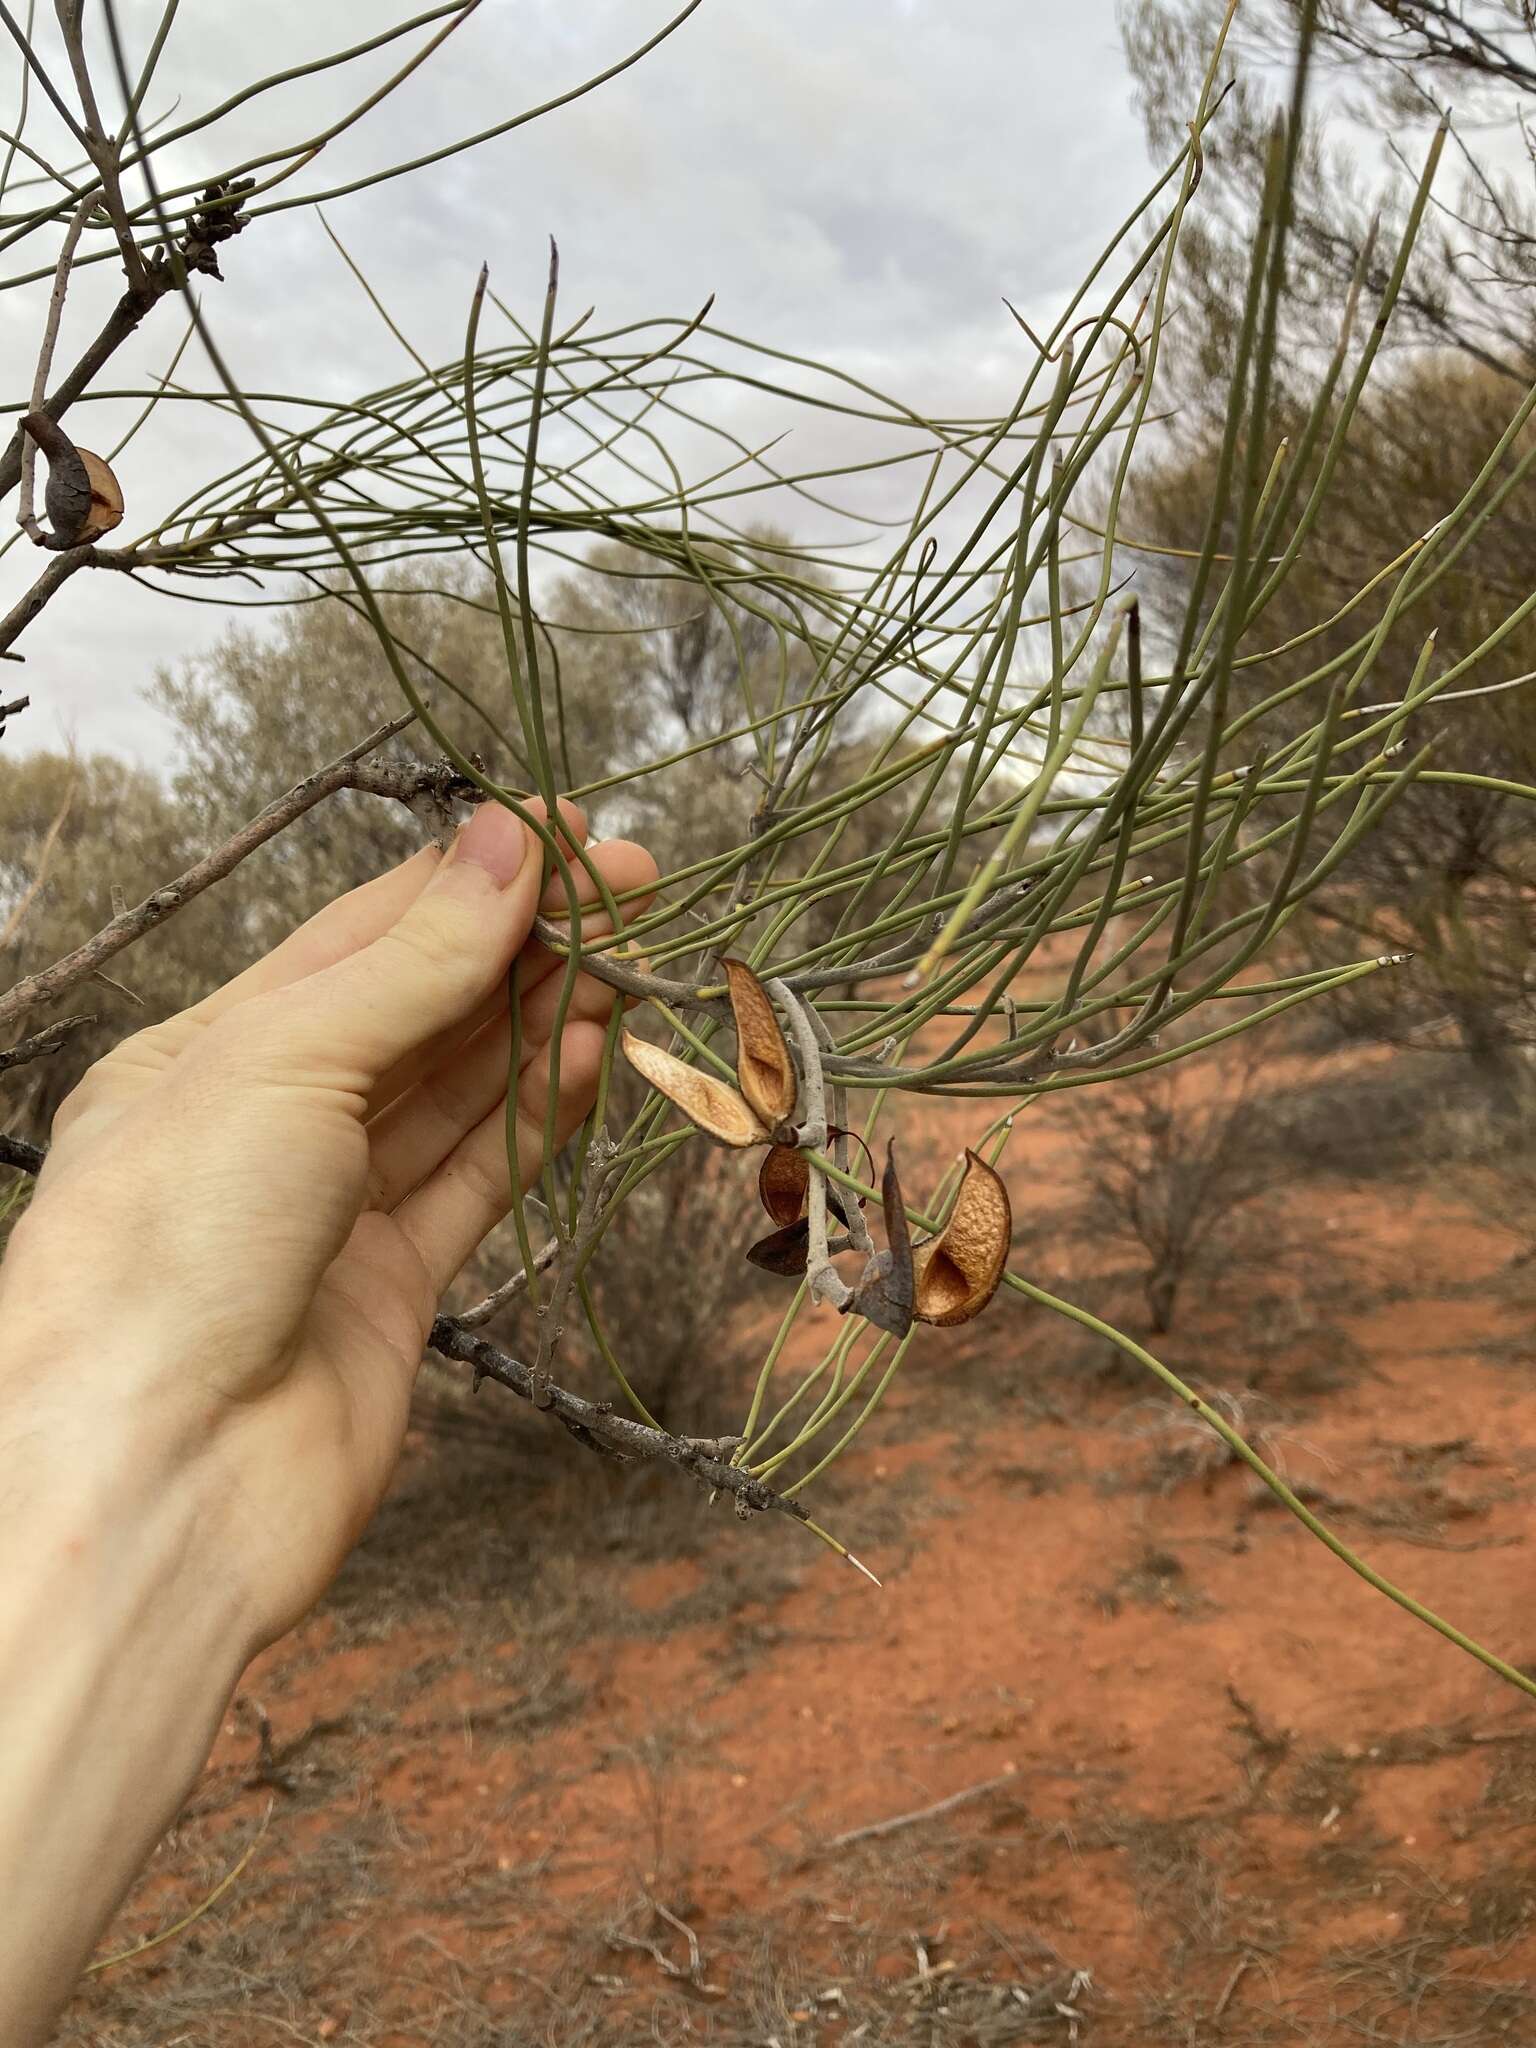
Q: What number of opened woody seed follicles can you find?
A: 4